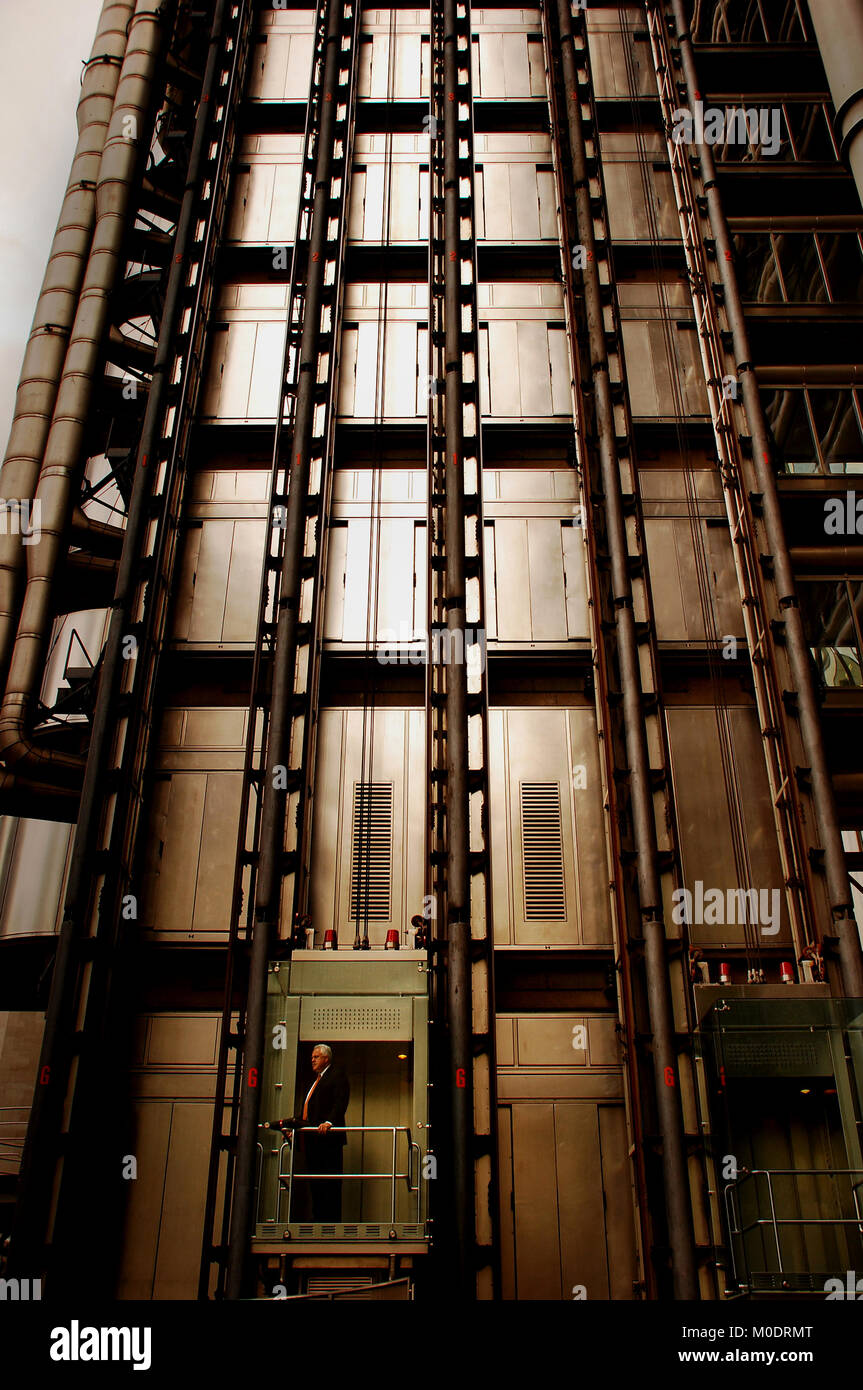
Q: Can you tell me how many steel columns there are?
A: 5